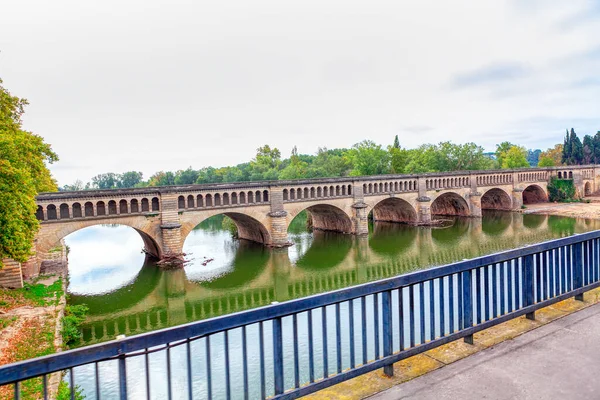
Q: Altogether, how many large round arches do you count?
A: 7